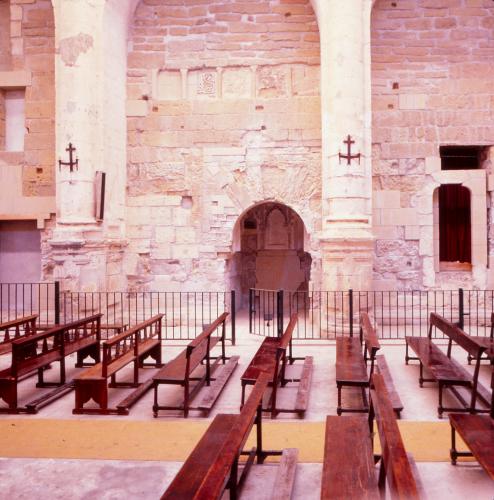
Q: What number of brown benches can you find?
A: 11